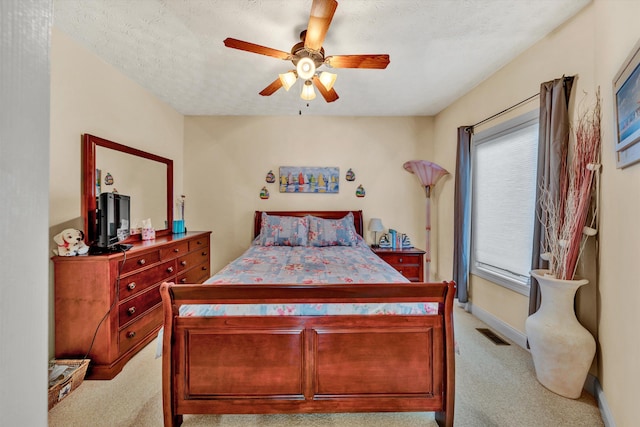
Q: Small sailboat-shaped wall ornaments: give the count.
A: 4